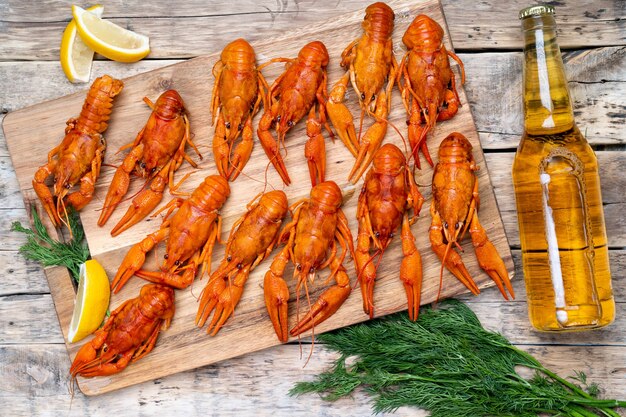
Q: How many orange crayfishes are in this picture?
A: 12